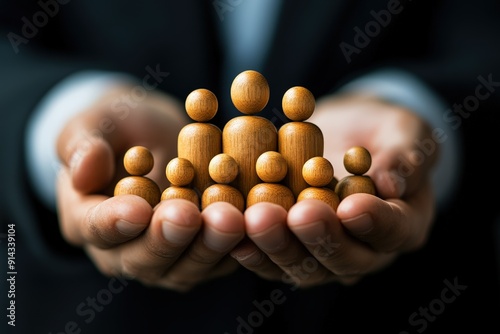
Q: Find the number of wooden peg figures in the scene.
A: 9